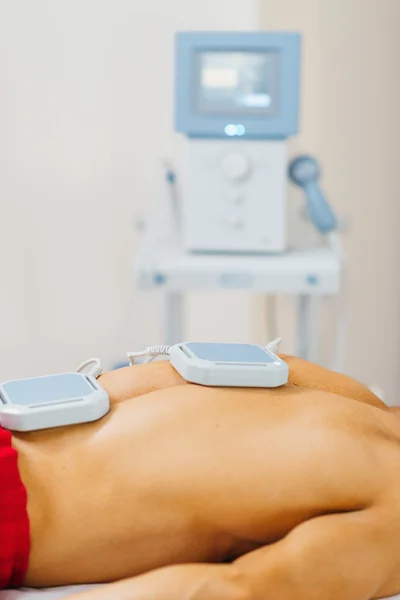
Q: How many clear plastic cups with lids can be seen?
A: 0